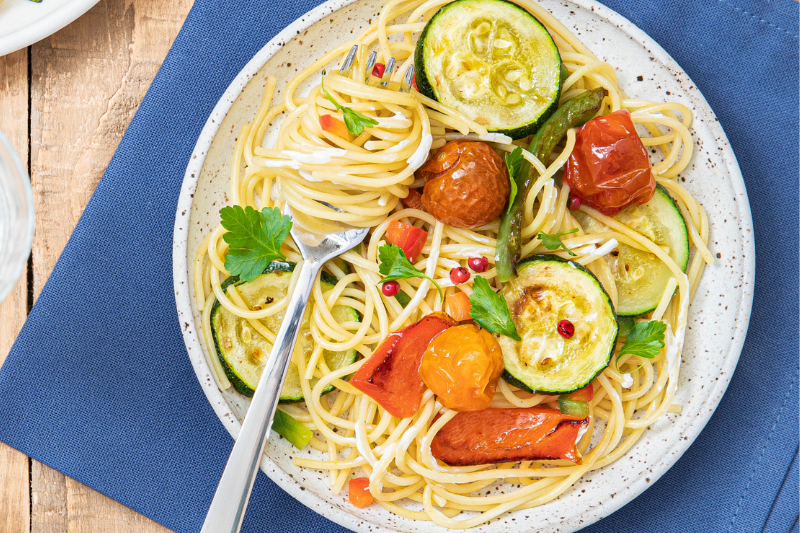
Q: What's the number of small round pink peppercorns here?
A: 6